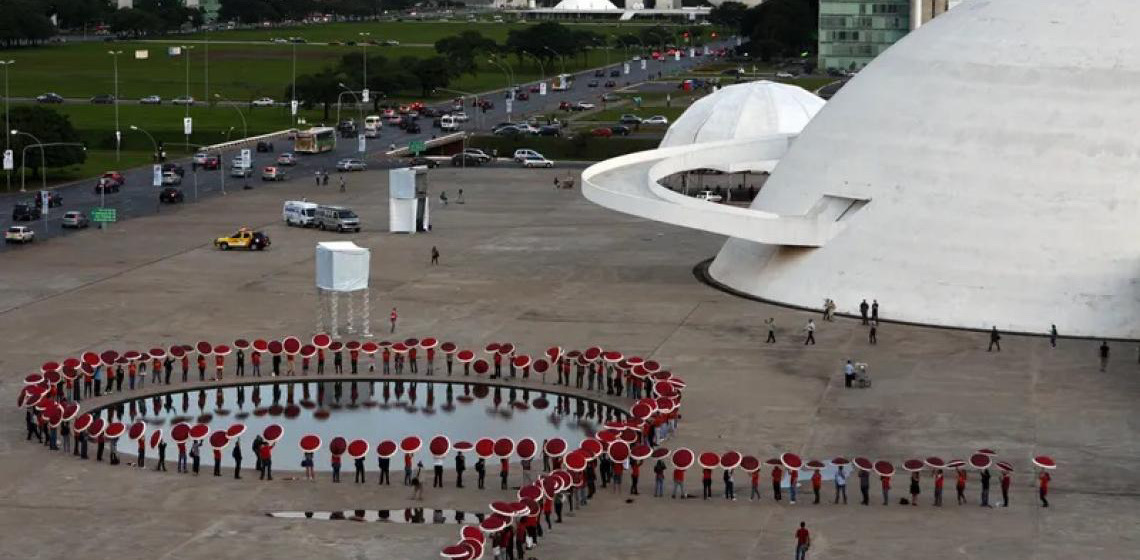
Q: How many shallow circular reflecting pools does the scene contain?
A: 1